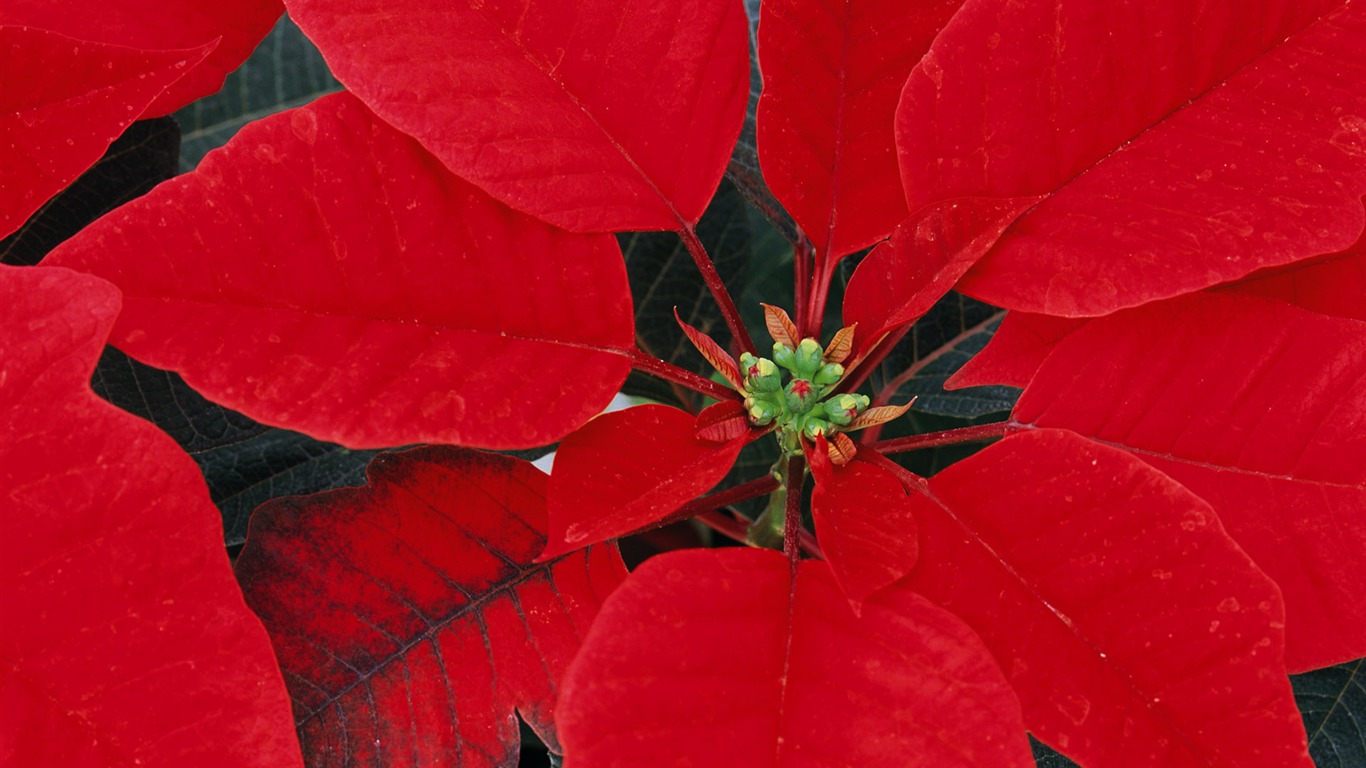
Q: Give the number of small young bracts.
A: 6